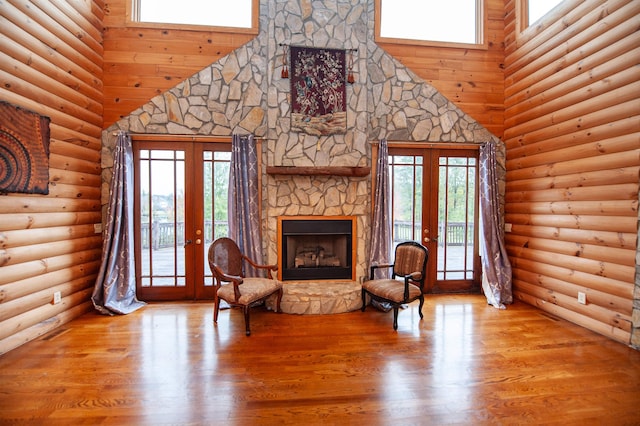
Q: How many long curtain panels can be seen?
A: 4